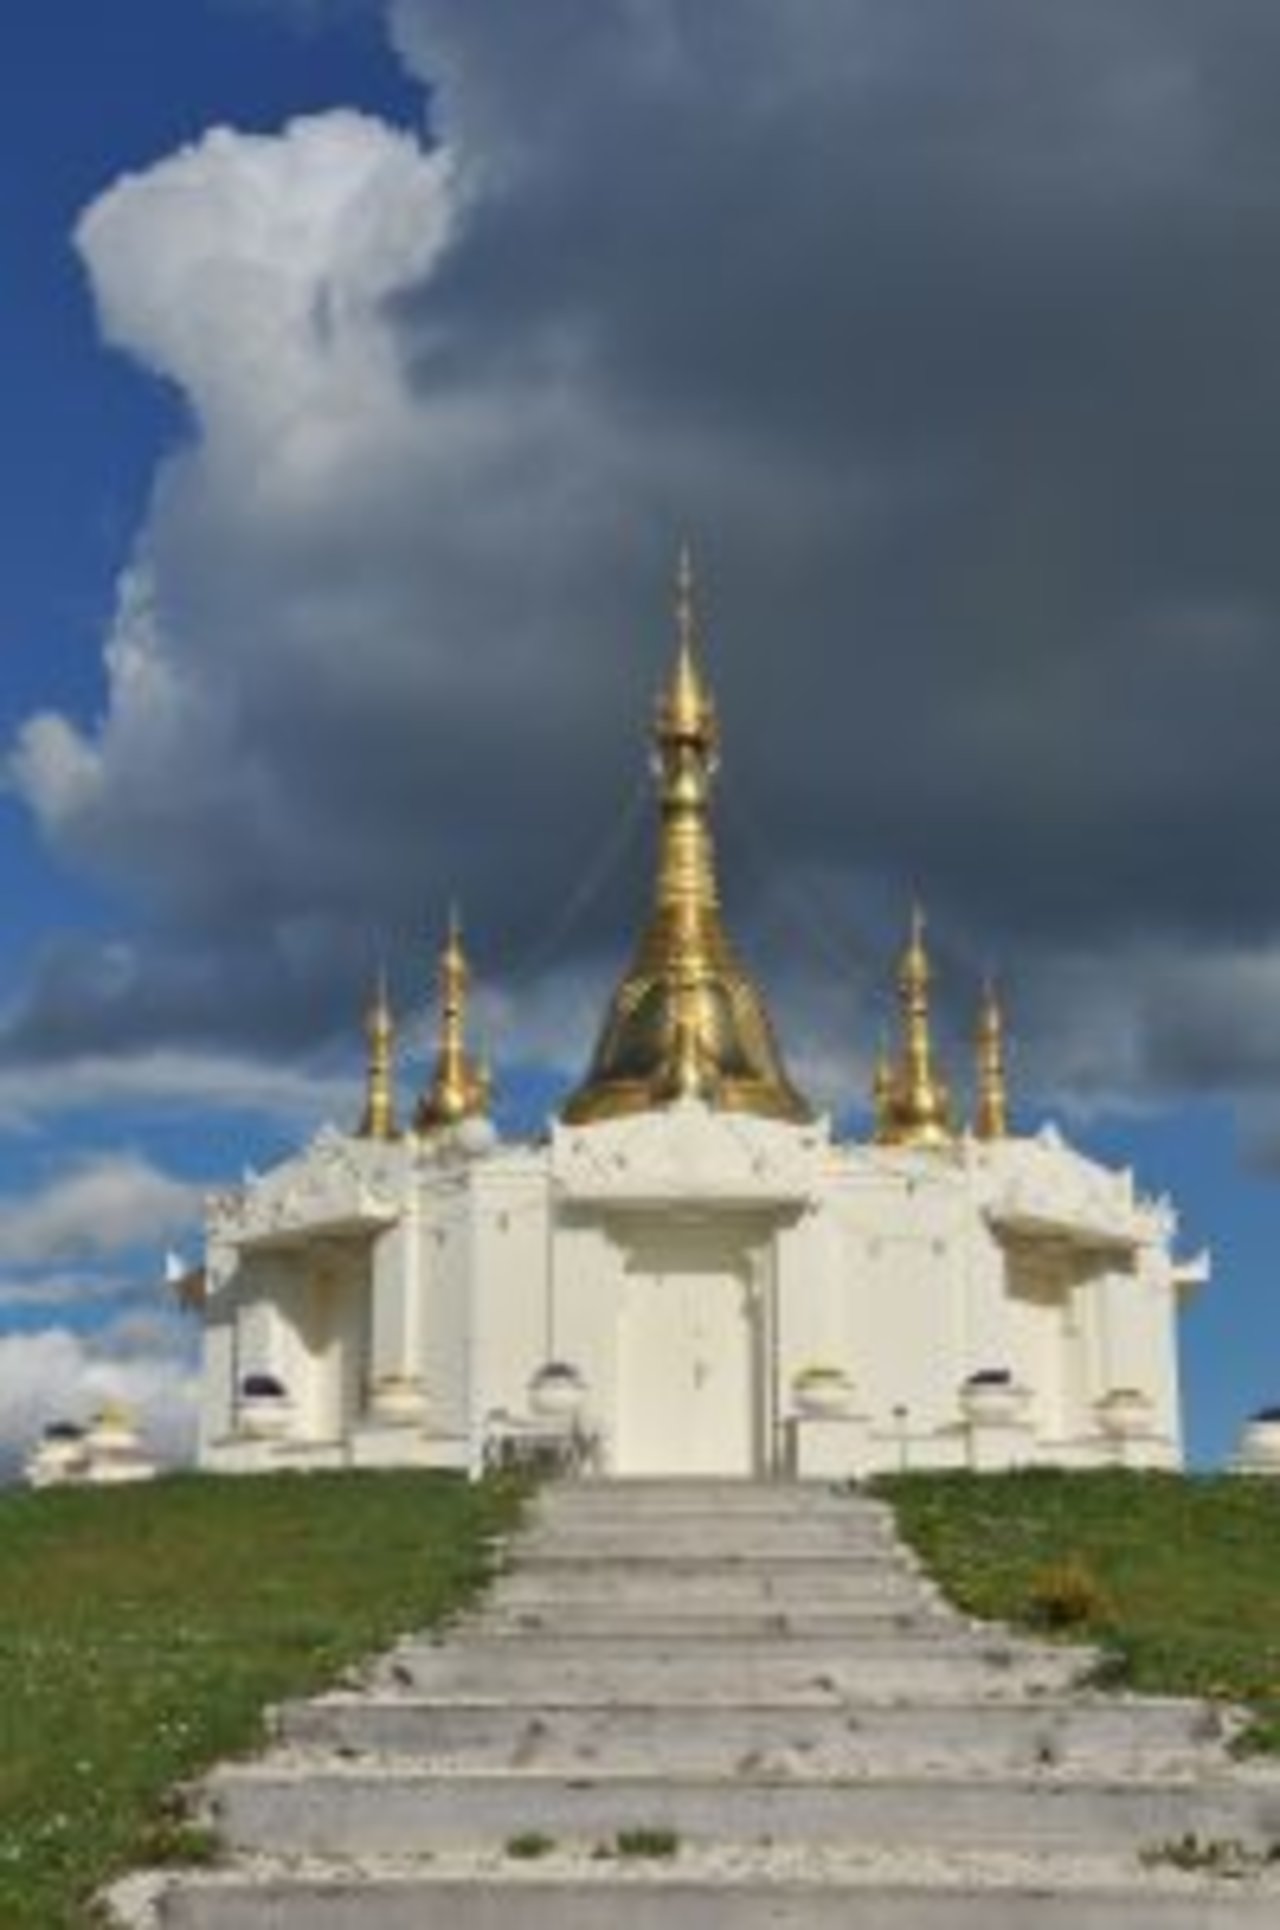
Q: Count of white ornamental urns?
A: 9